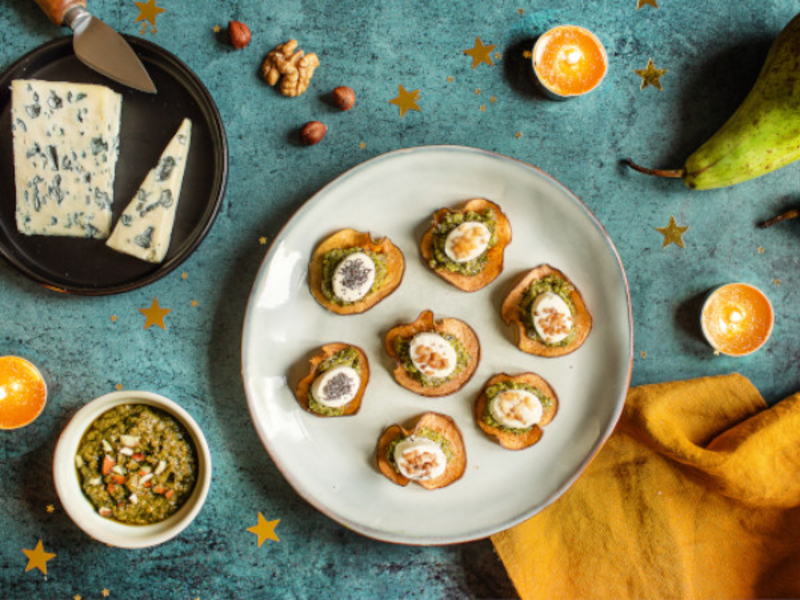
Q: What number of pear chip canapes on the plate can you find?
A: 7